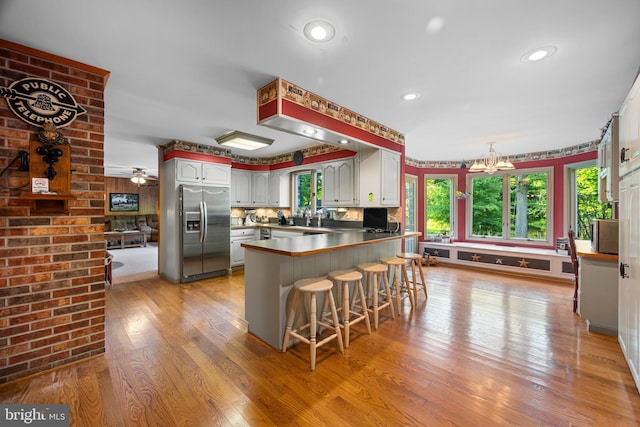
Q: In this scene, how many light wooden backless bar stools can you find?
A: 5